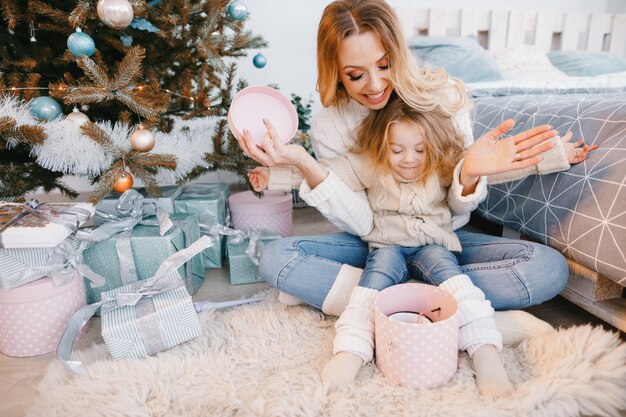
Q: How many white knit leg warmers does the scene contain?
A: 2